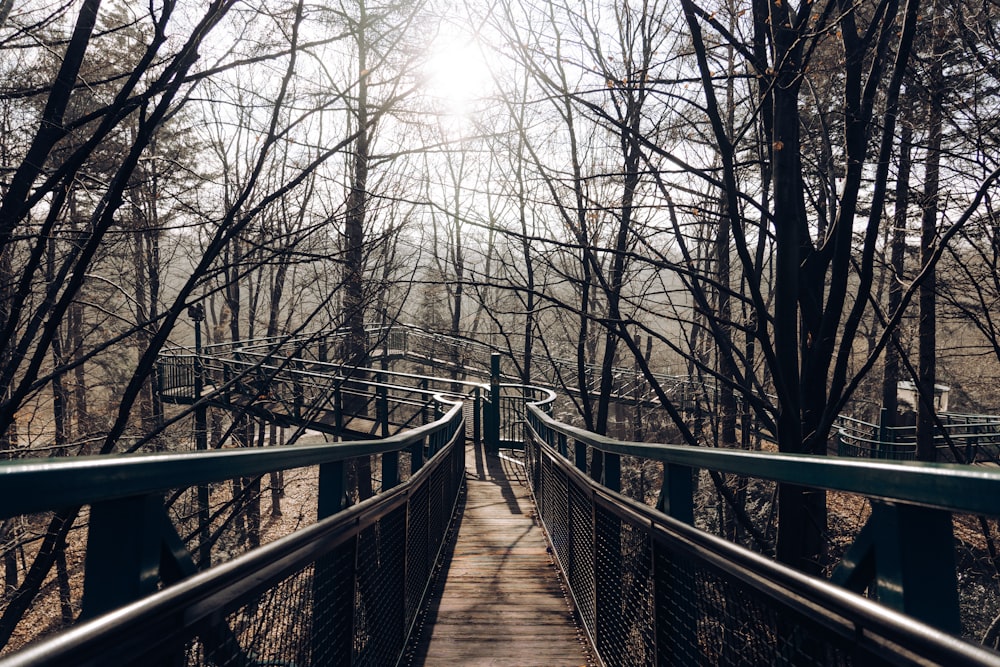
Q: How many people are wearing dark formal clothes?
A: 0